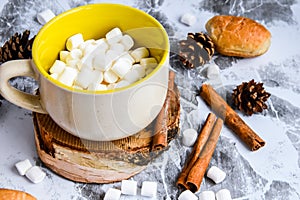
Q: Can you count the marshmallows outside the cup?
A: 13